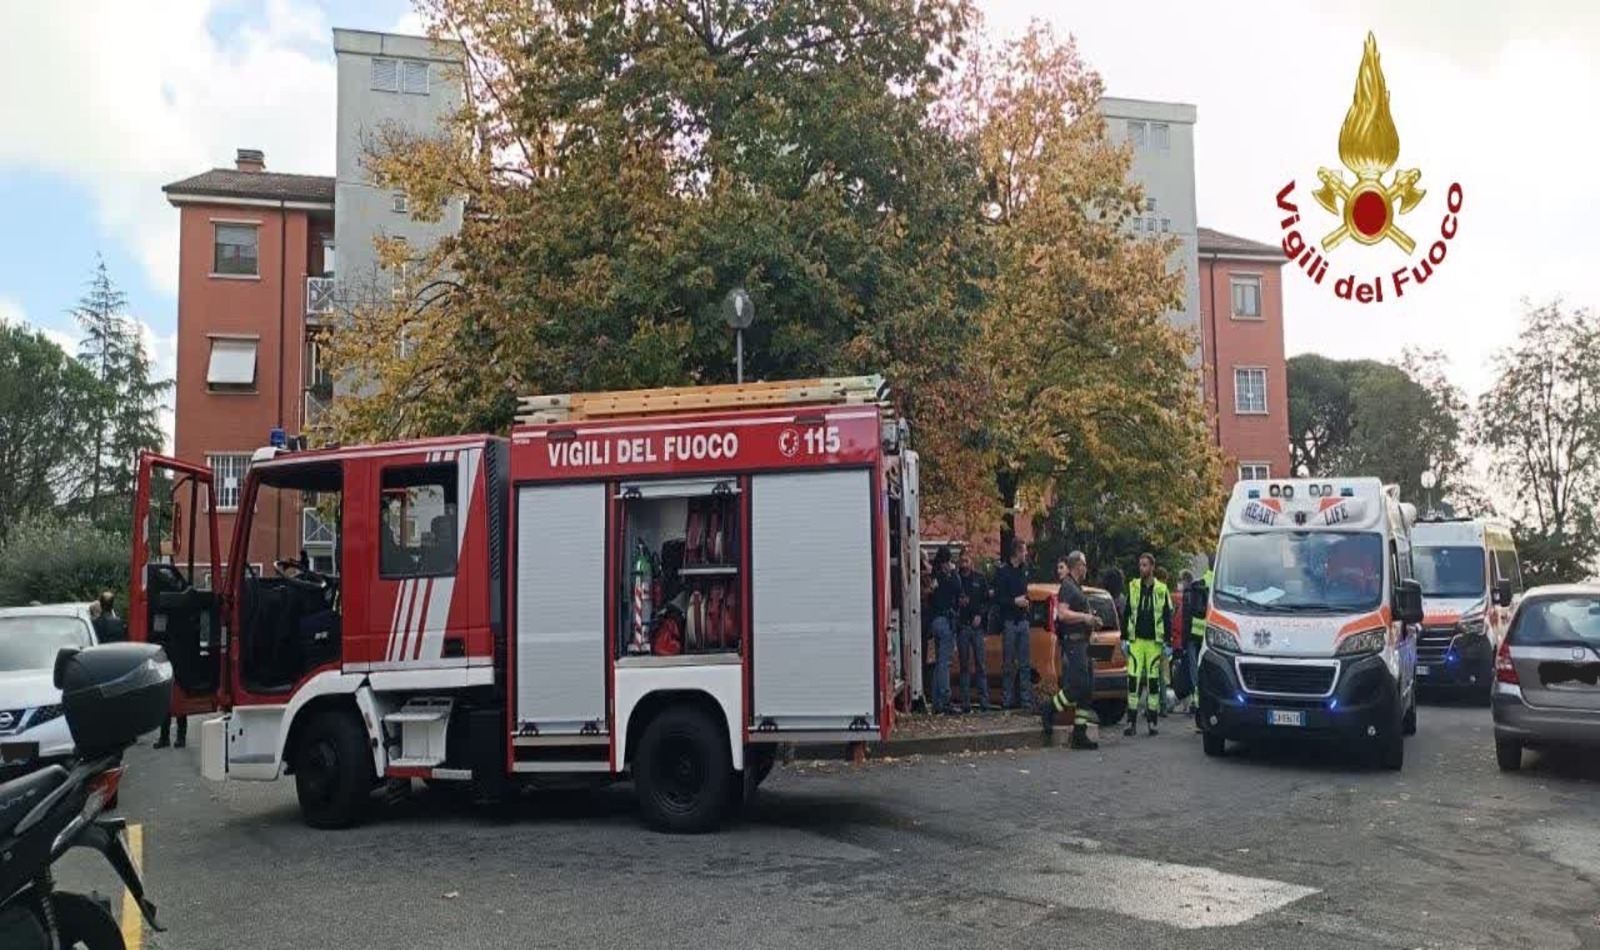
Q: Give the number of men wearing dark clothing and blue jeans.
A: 3